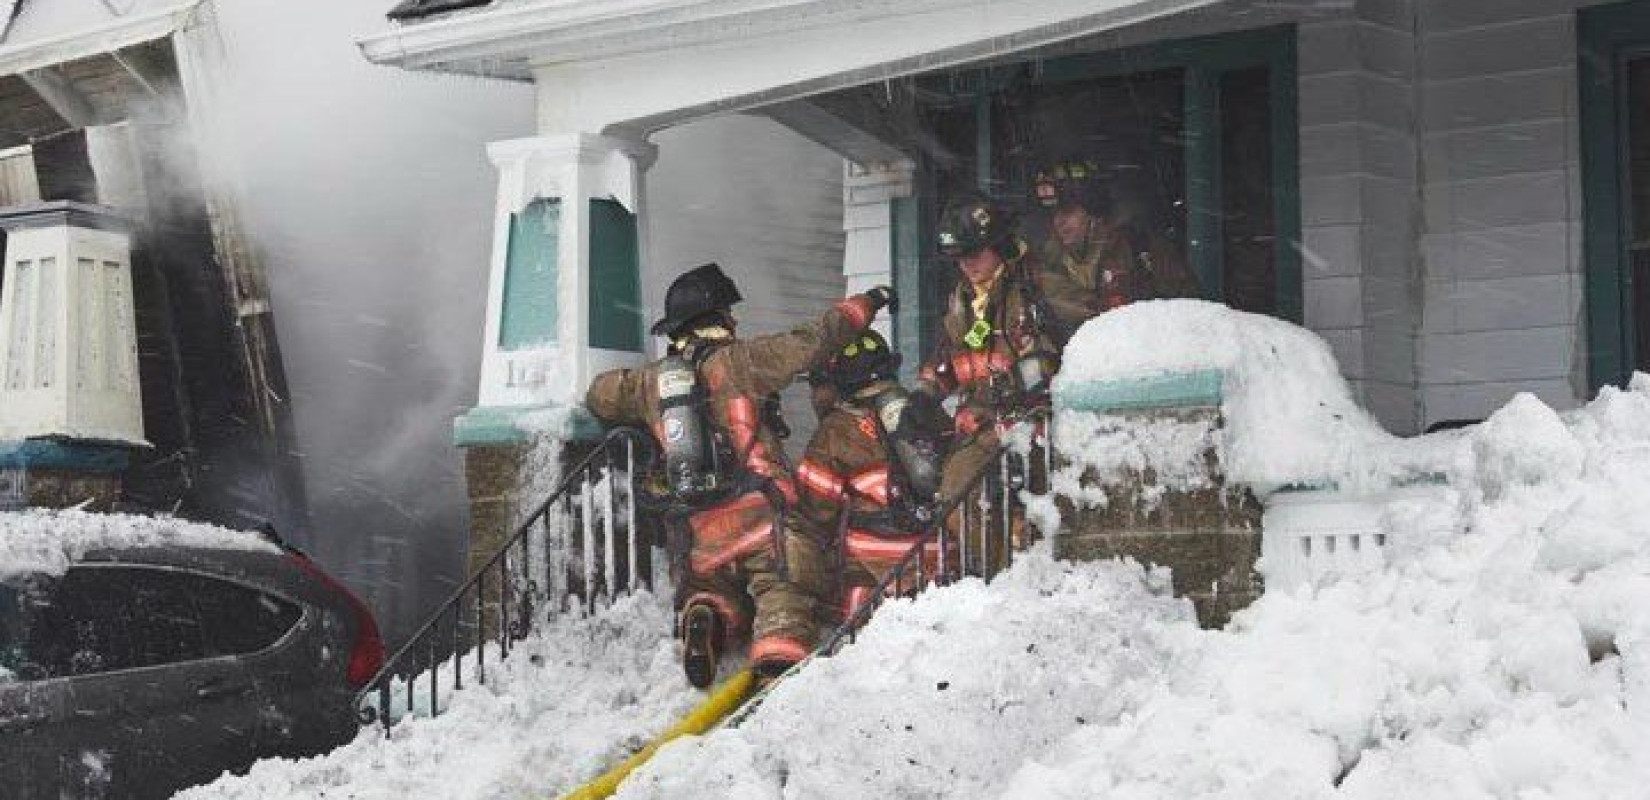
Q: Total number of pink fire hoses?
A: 0